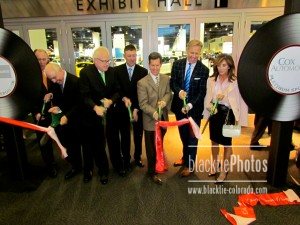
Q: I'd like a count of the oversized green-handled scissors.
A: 7